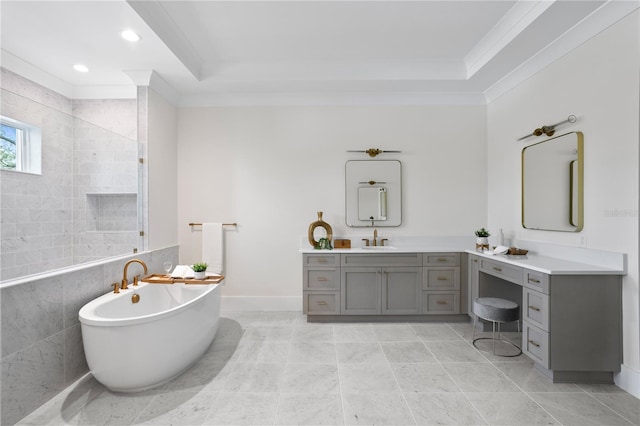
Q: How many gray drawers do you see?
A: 10